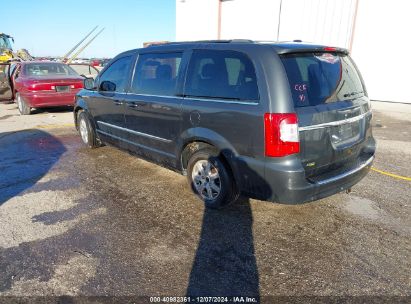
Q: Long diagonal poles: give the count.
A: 2